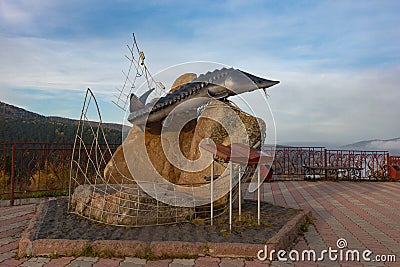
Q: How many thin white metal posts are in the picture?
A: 4